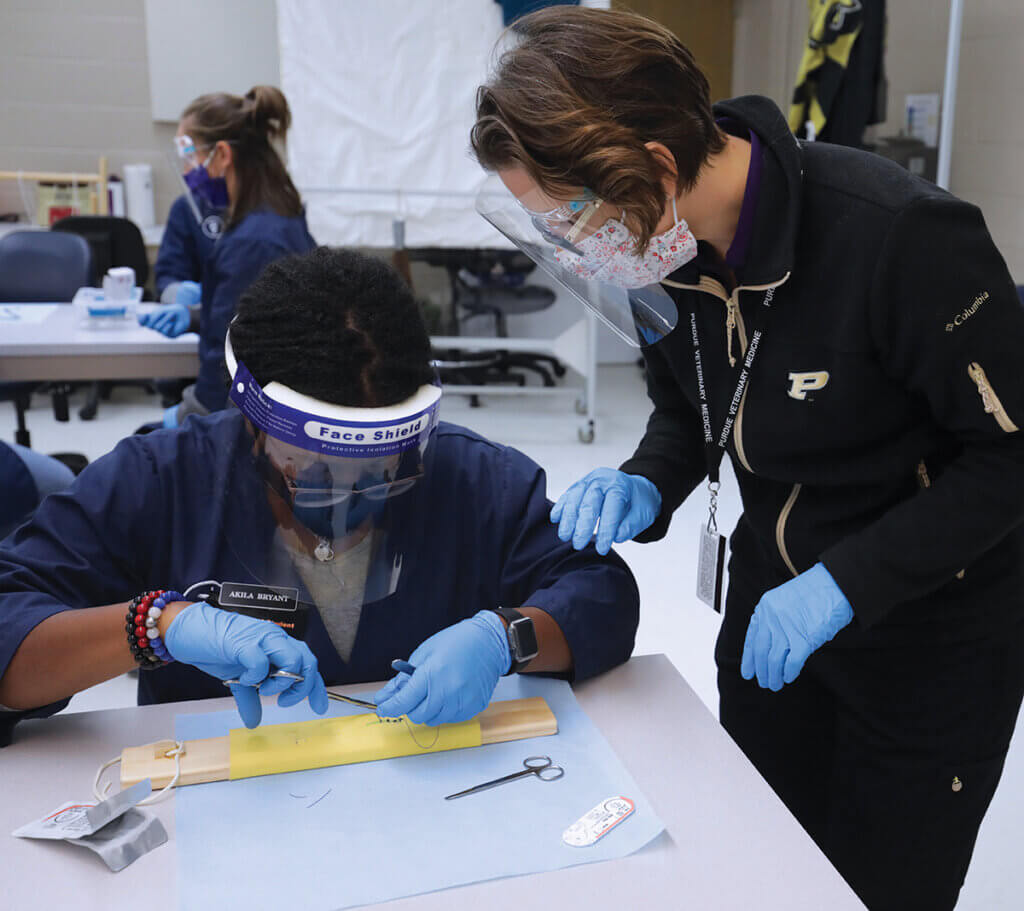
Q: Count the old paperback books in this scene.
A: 0